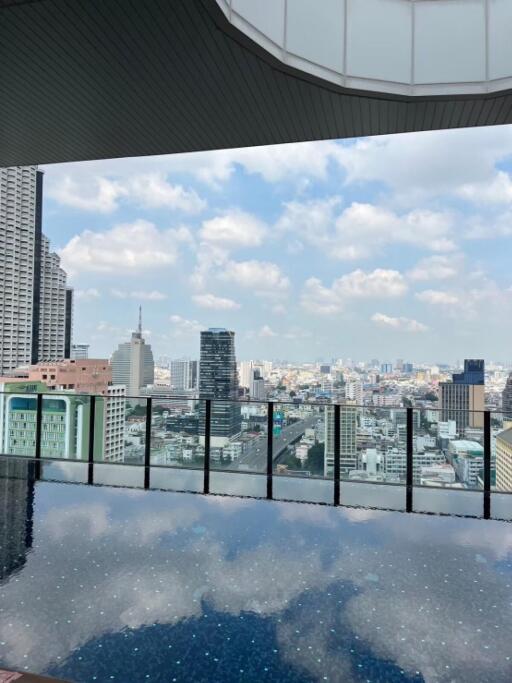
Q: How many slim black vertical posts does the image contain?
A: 8